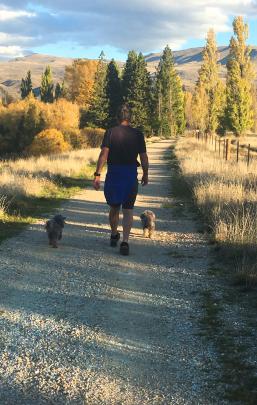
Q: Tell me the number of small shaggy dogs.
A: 2